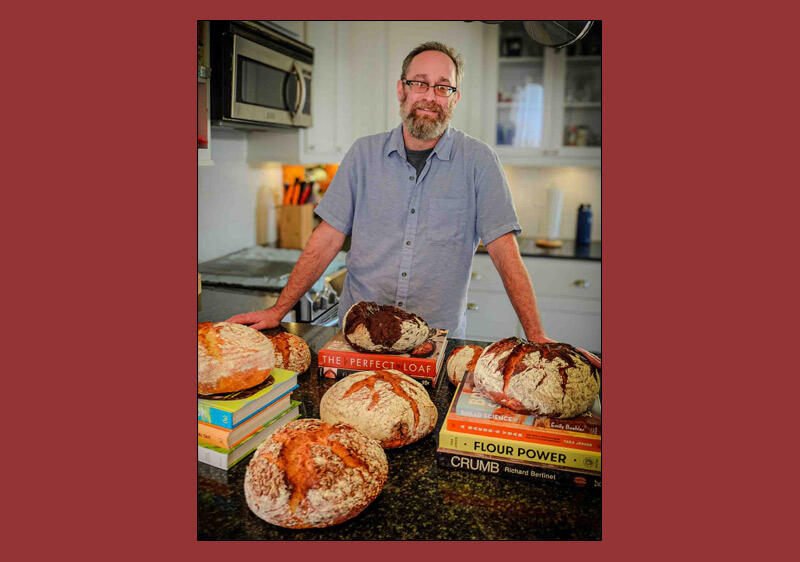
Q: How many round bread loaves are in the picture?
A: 7